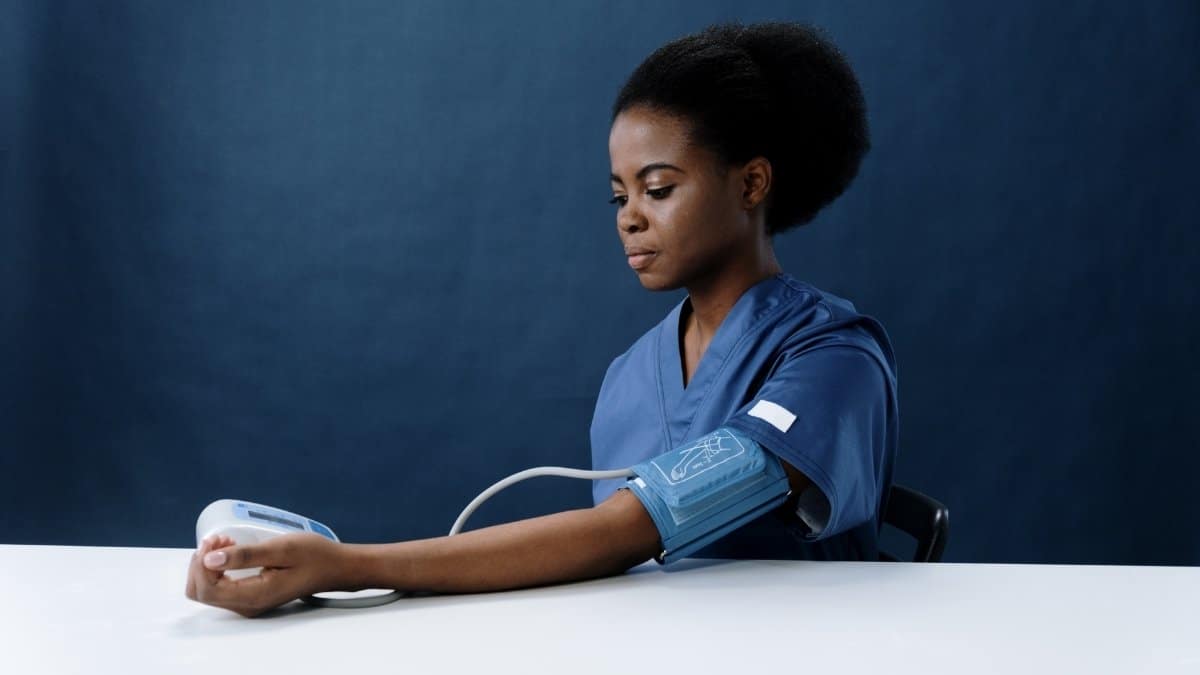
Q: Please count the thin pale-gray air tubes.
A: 1